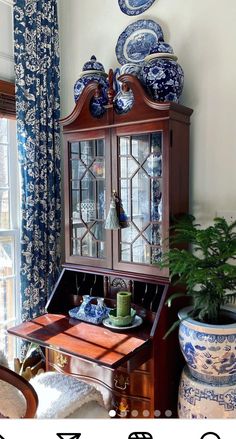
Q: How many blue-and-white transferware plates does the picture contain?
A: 2